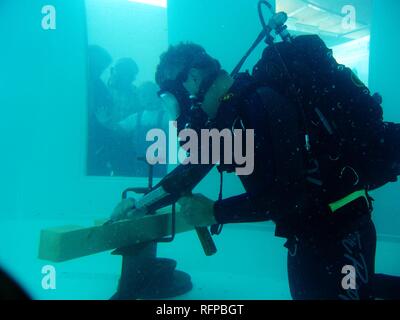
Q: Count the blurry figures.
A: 3